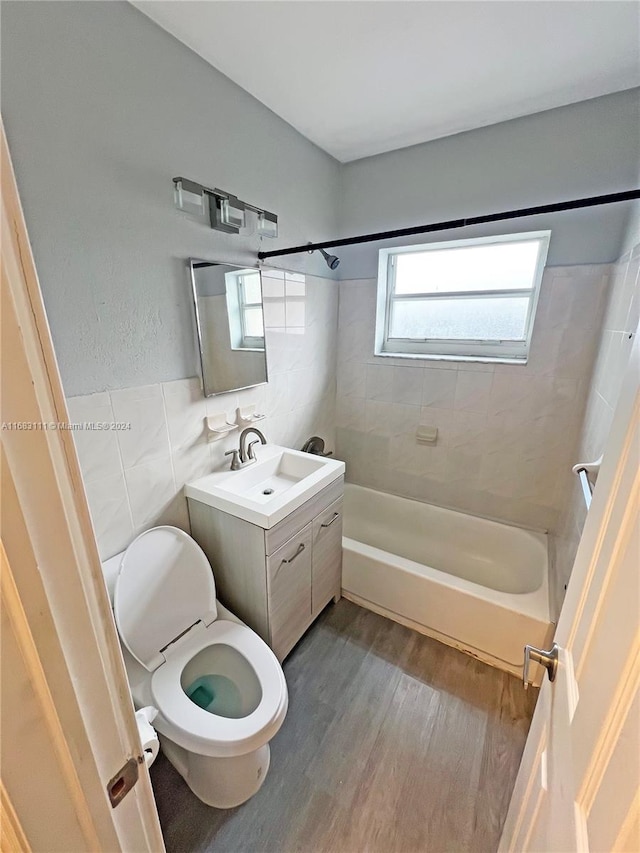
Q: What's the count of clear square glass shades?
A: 3